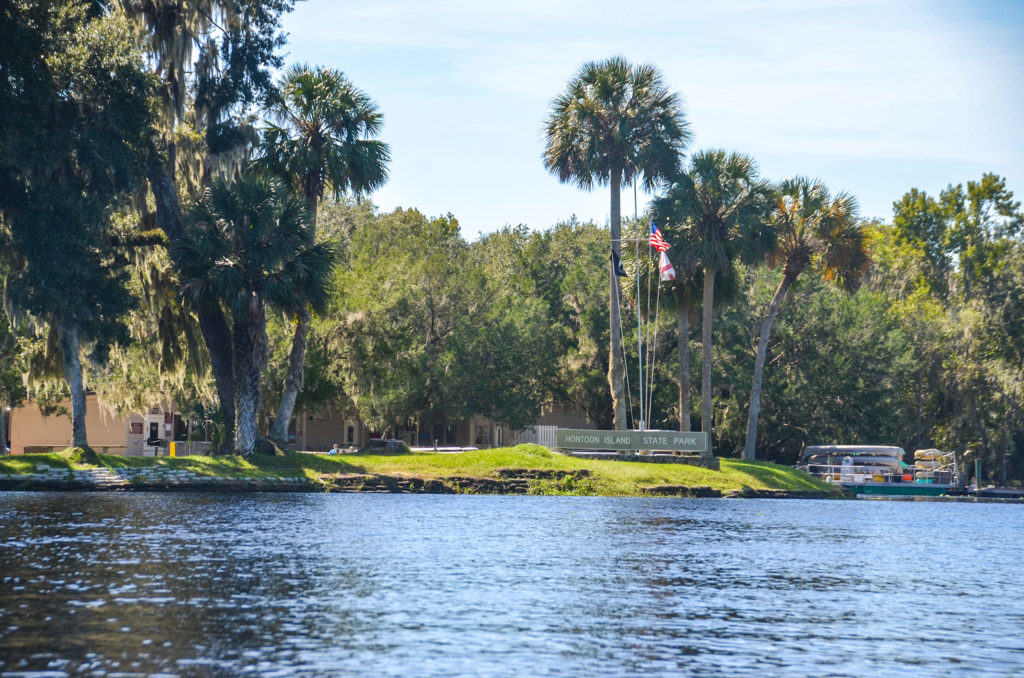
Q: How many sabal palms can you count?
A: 6